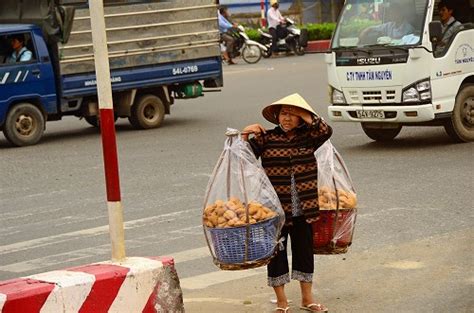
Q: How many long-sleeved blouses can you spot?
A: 1